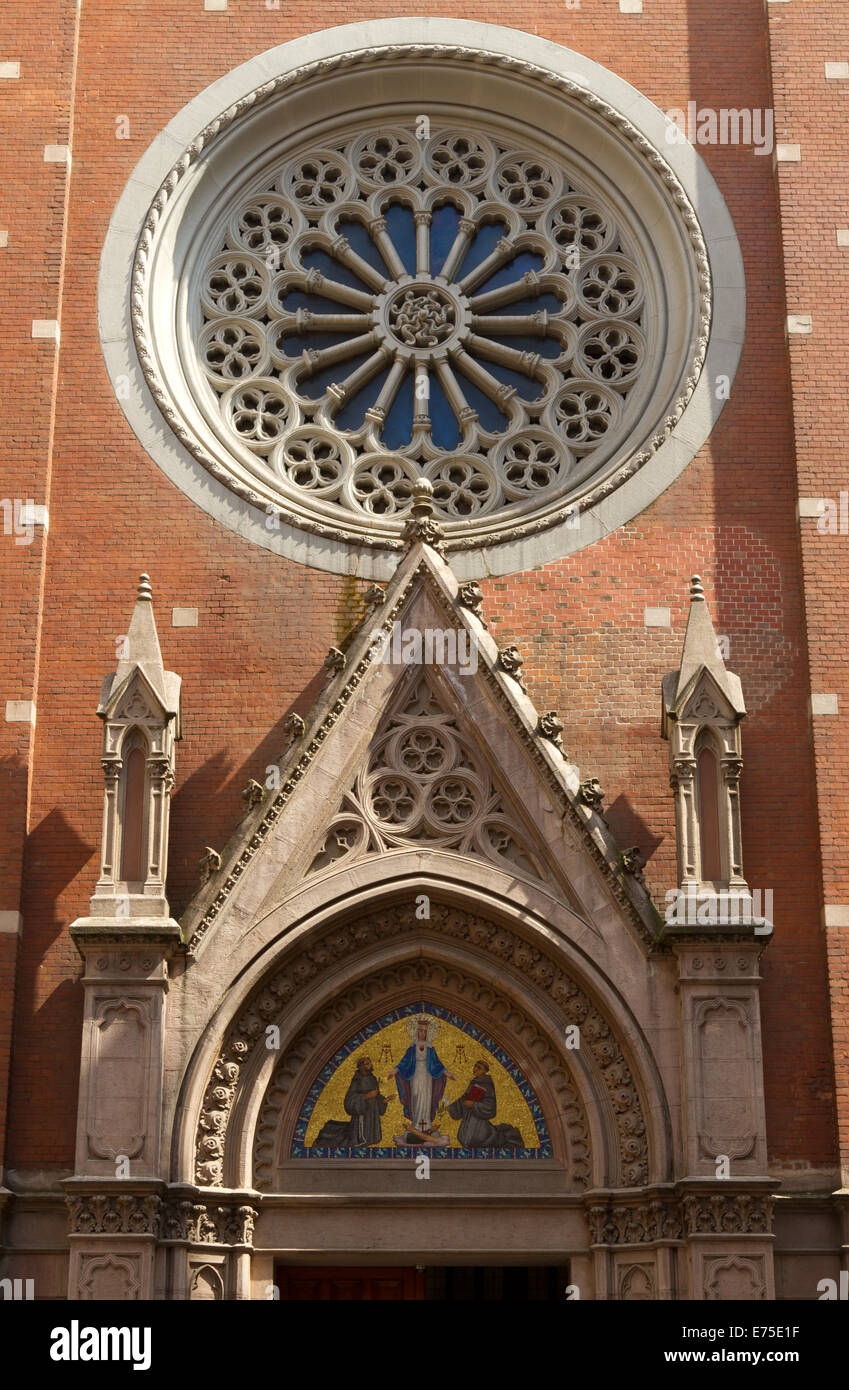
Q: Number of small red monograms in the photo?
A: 2